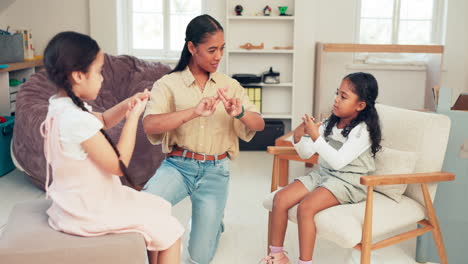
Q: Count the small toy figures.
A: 3